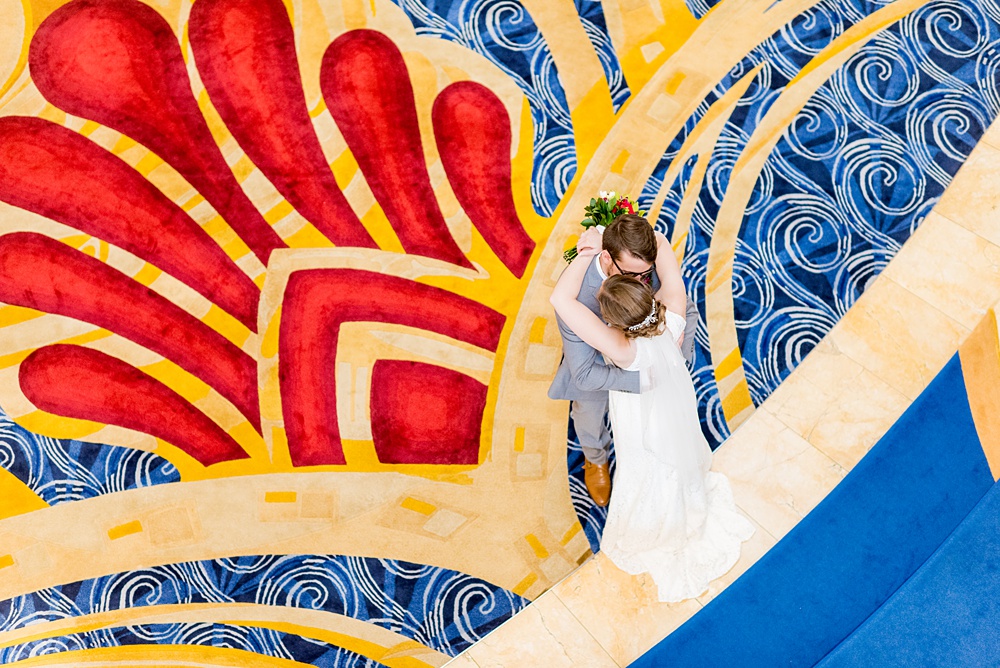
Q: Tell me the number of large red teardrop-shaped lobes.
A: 7